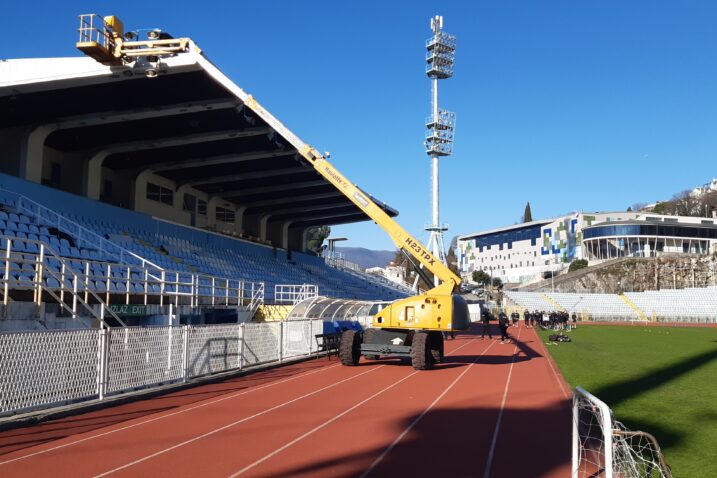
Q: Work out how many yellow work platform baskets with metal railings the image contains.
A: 1